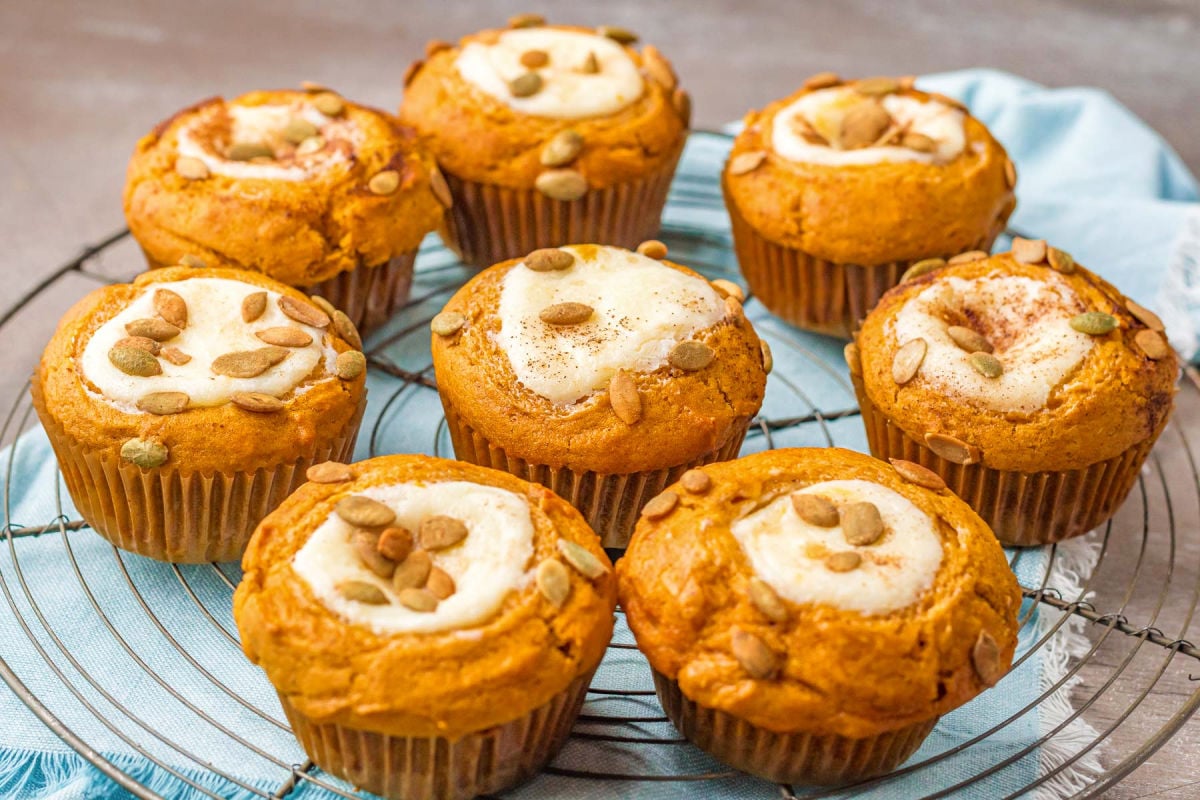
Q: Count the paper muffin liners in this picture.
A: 8